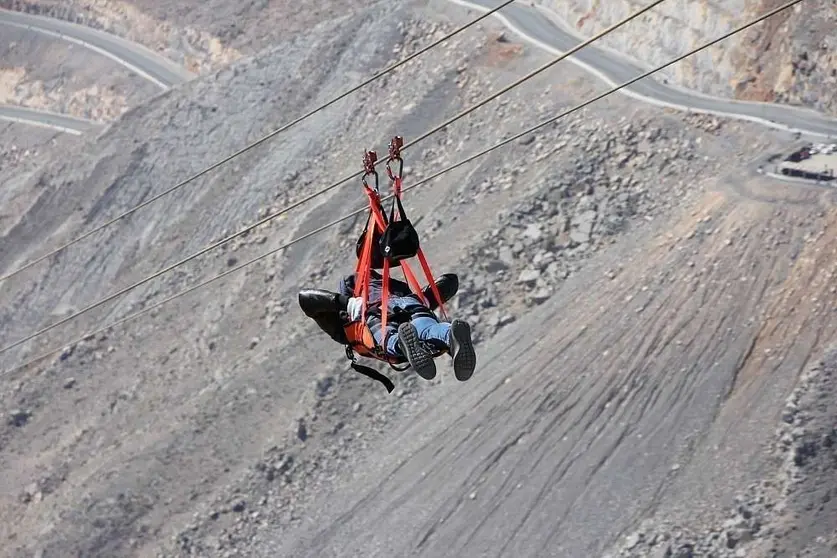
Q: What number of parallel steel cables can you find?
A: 3